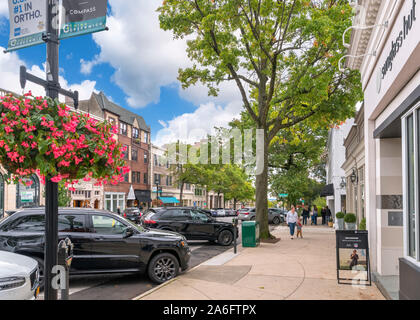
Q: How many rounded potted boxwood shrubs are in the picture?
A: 2